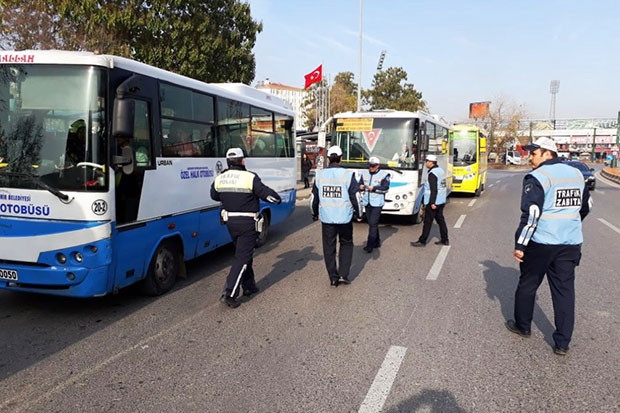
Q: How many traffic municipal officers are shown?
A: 4